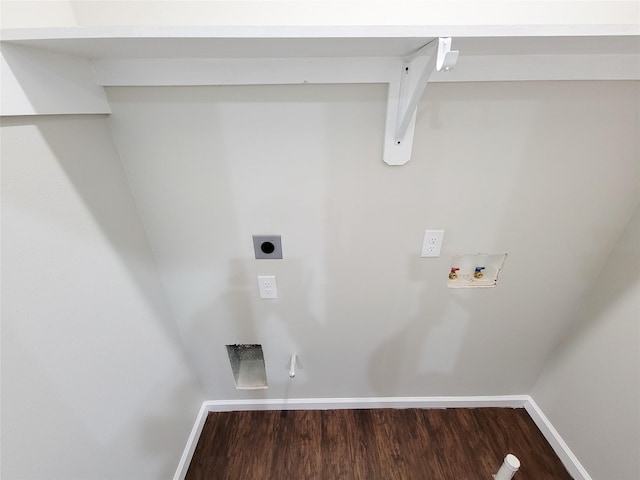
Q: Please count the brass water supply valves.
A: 2